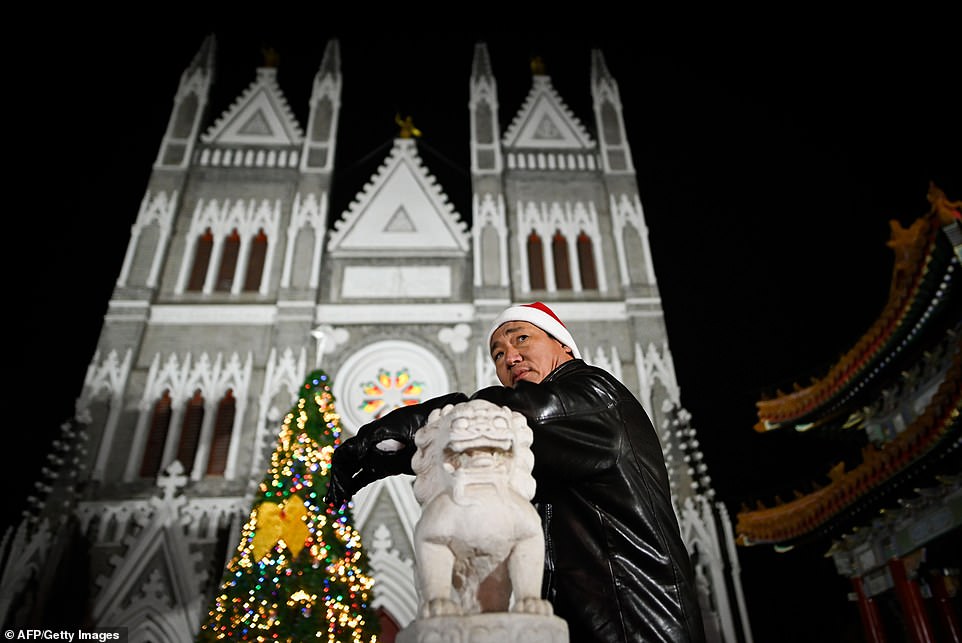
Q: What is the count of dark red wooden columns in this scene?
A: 3